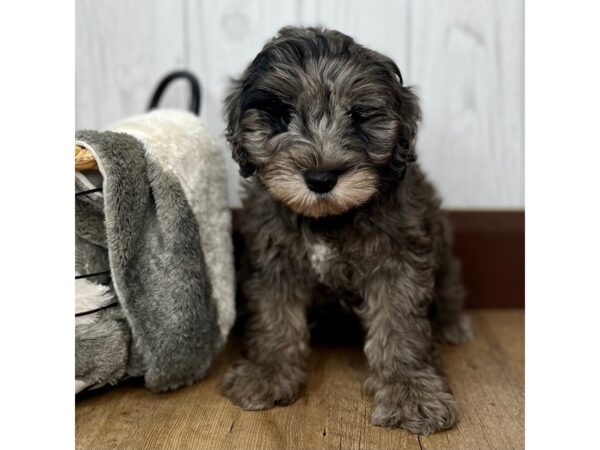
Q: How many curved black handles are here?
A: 1